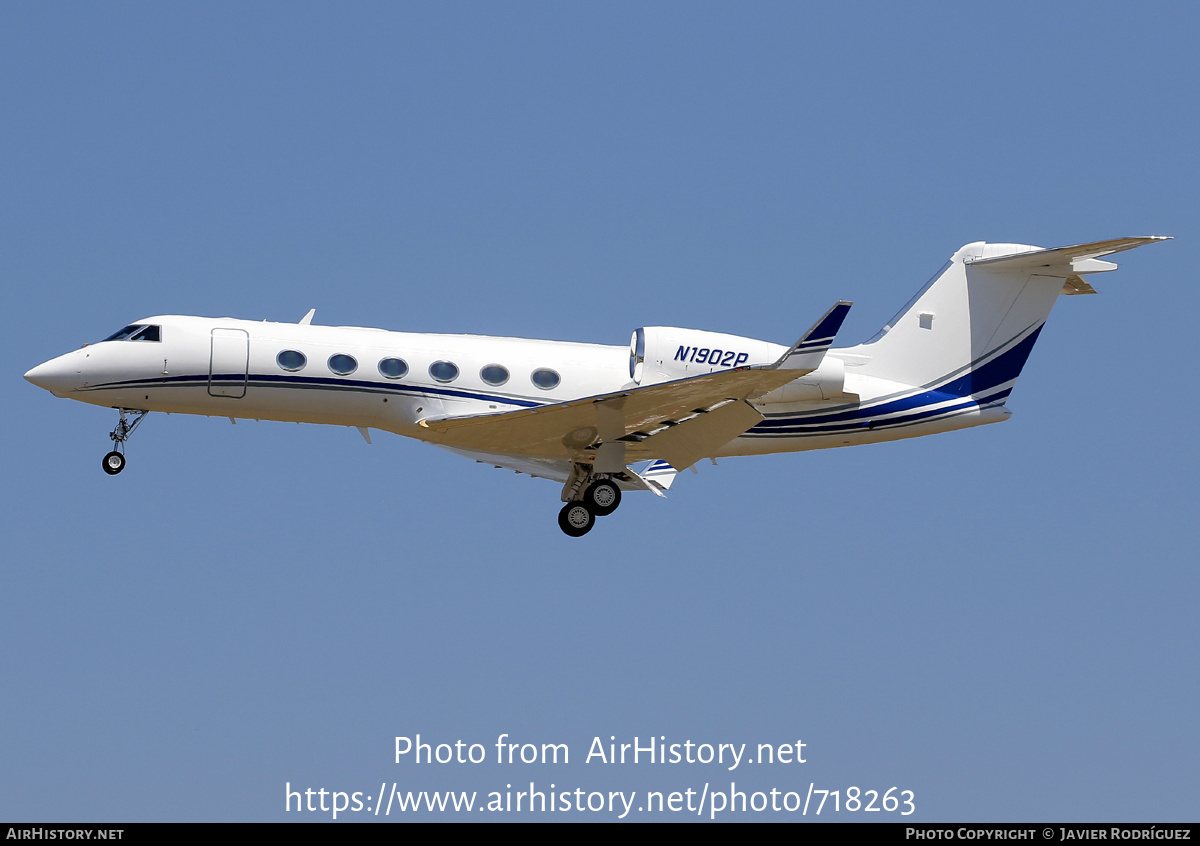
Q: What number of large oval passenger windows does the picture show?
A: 6